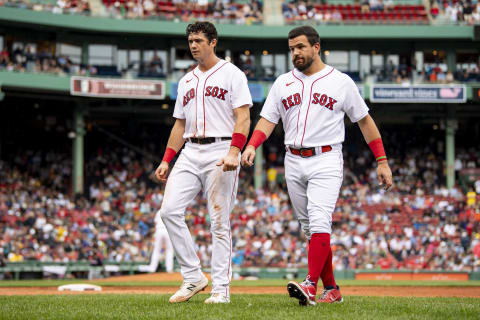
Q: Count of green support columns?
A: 3